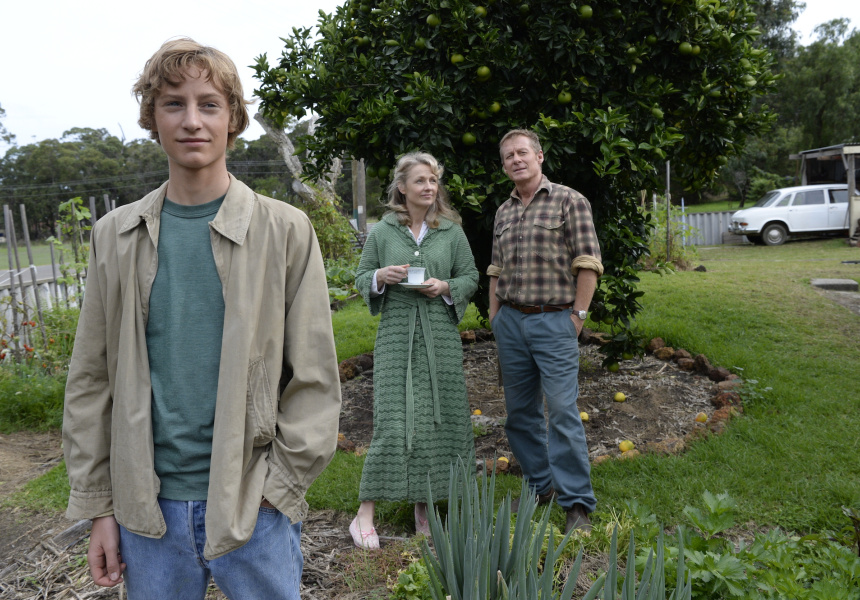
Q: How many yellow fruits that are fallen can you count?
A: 6